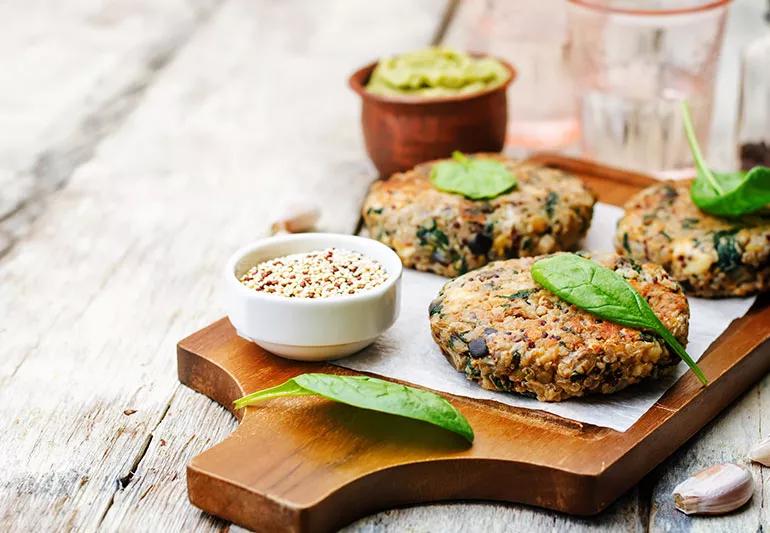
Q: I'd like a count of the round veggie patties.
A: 3